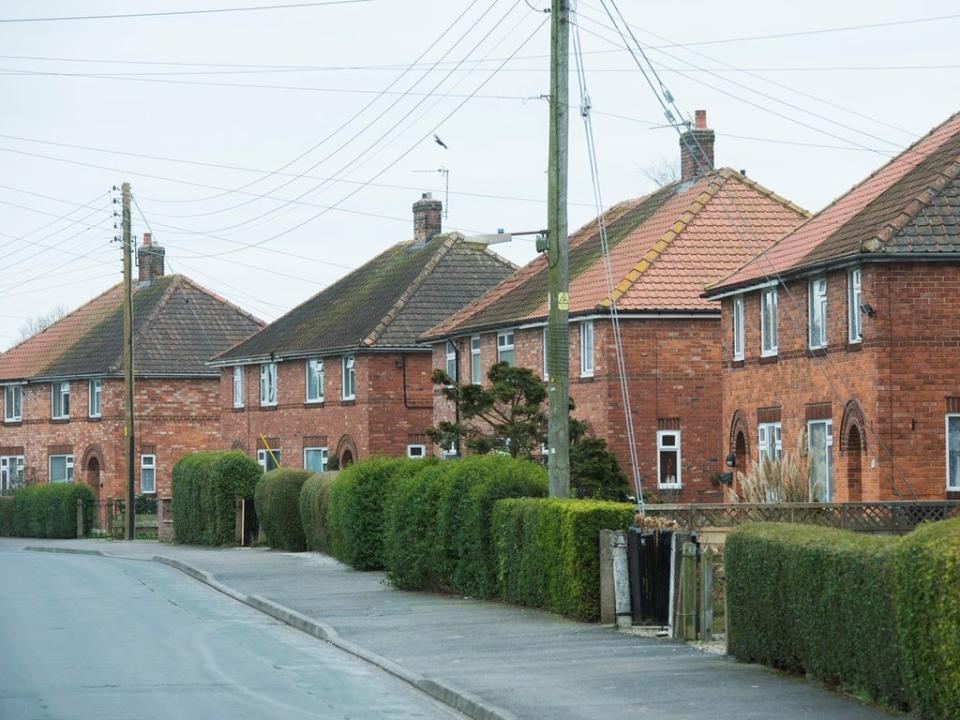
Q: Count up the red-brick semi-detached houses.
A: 4